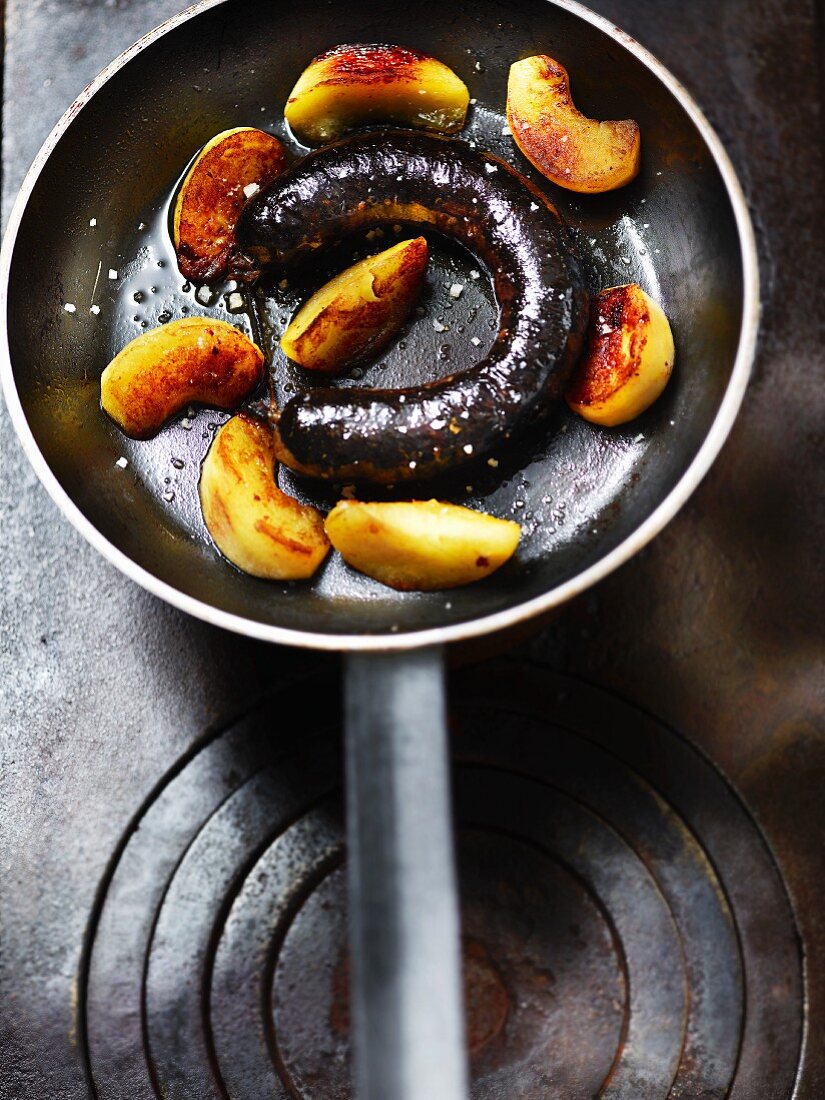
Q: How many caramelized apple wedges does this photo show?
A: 8